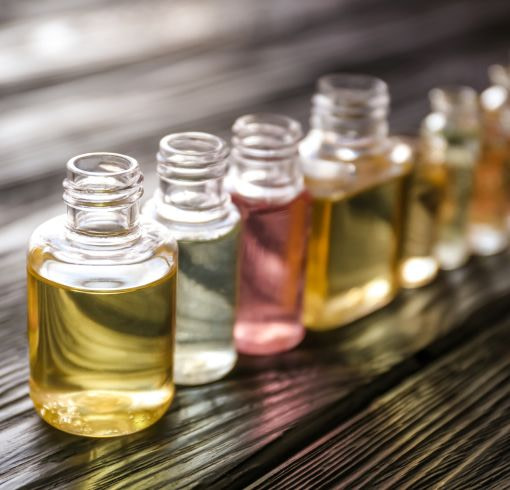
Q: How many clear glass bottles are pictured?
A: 7